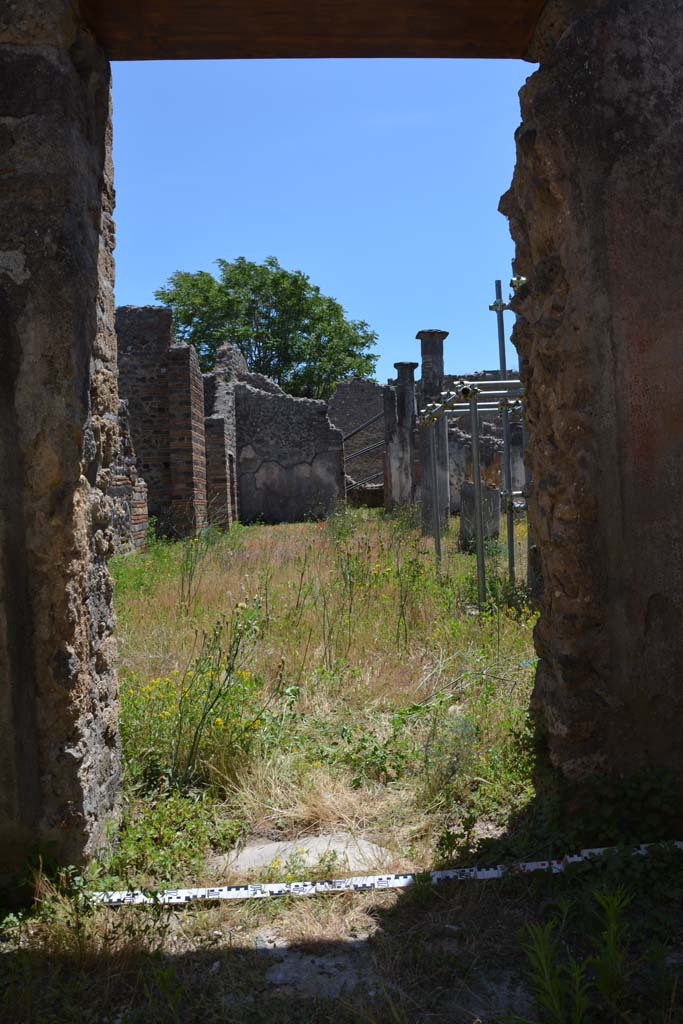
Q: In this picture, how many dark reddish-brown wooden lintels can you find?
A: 1